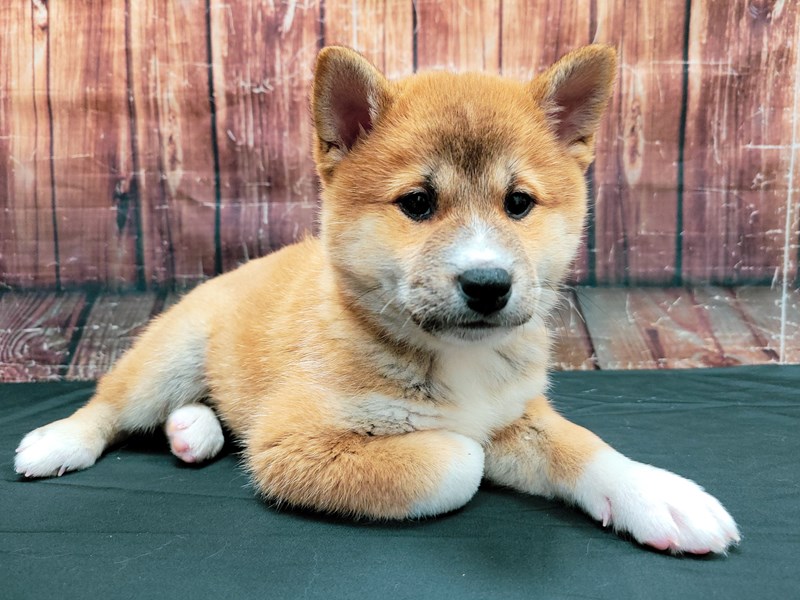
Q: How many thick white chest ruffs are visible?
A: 1